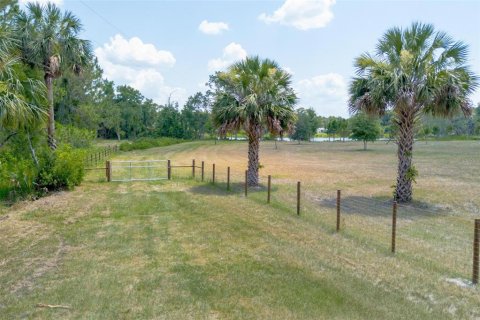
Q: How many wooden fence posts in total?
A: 12